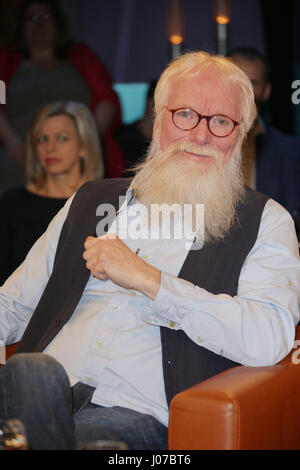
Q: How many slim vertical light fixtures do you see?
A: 2